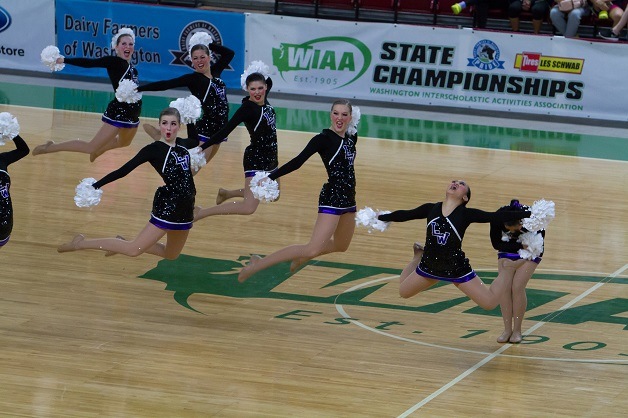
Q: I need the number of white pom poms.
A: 14